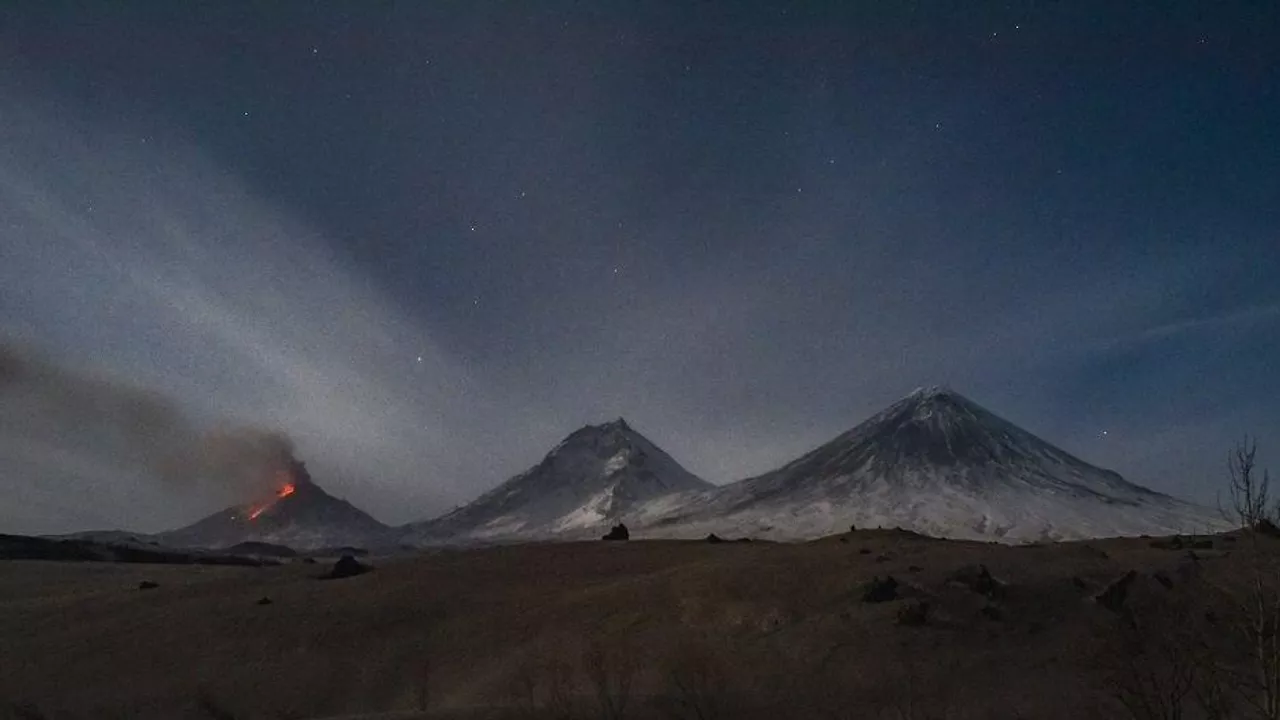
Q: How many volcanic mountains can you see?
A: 3